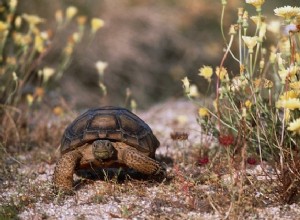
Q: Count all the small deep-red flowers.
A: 3